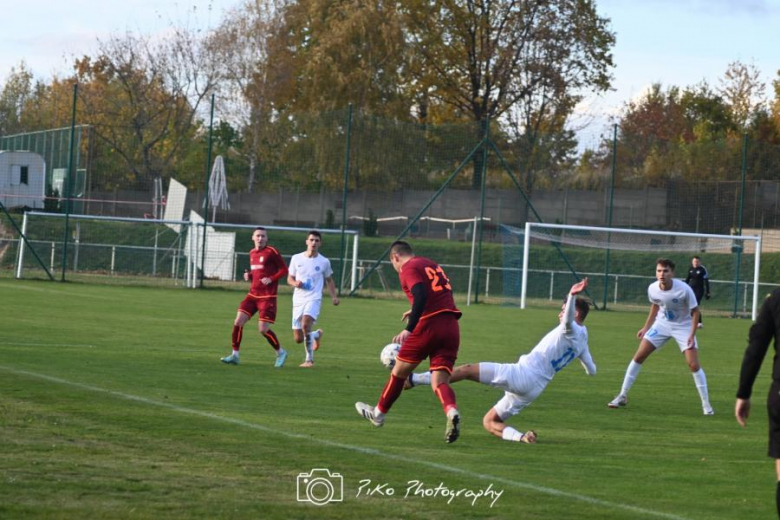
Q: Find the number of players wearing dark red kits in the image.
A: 2